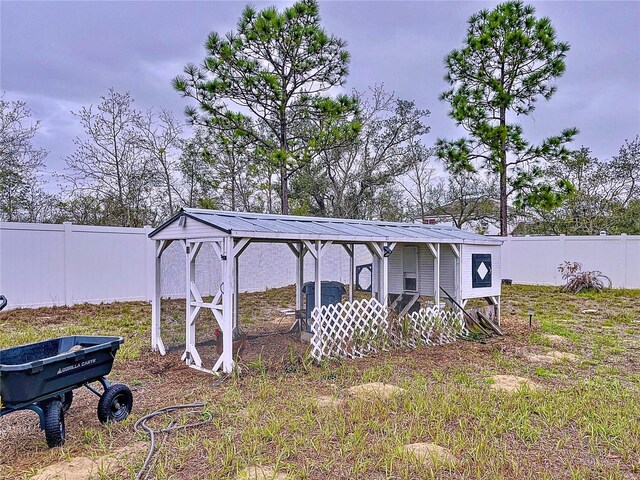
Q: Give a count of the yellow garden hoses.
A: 0